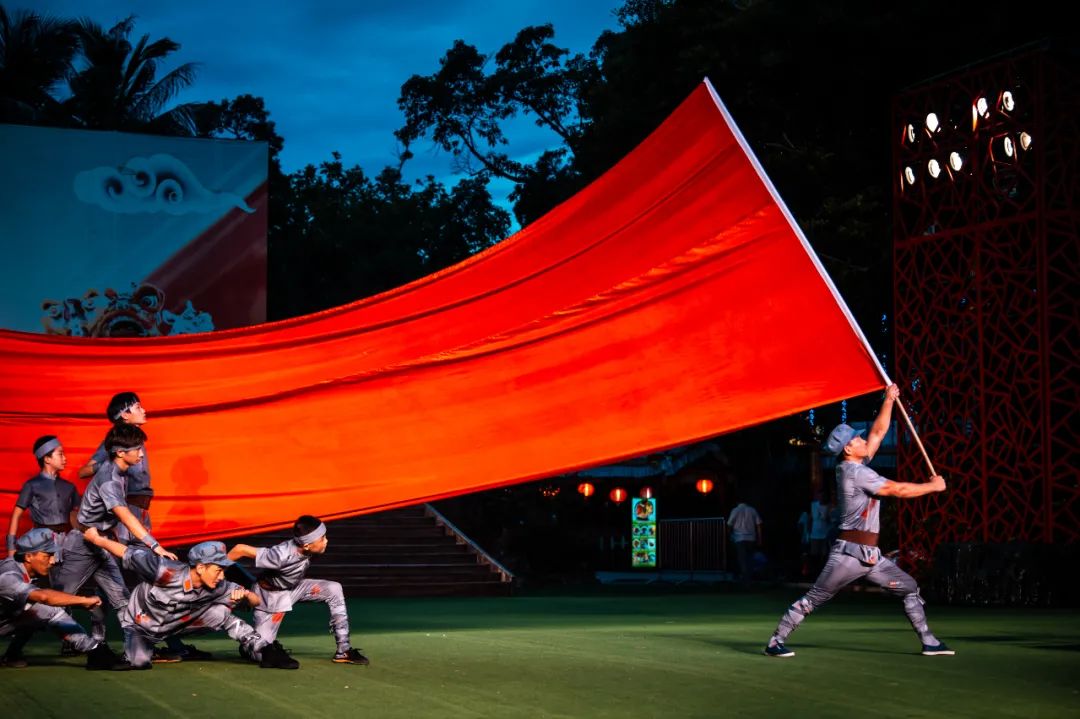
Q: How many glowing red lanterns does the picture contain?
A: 4